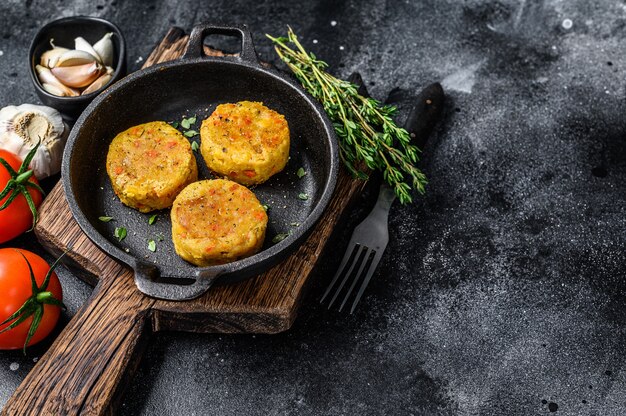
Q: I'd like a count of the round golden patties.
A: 3